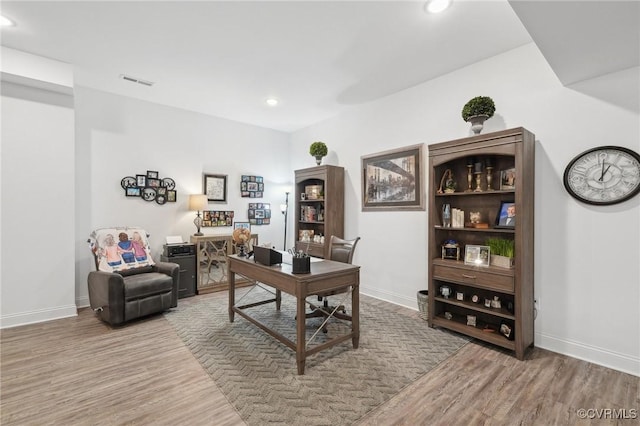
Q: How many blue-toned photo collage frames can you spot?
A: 2